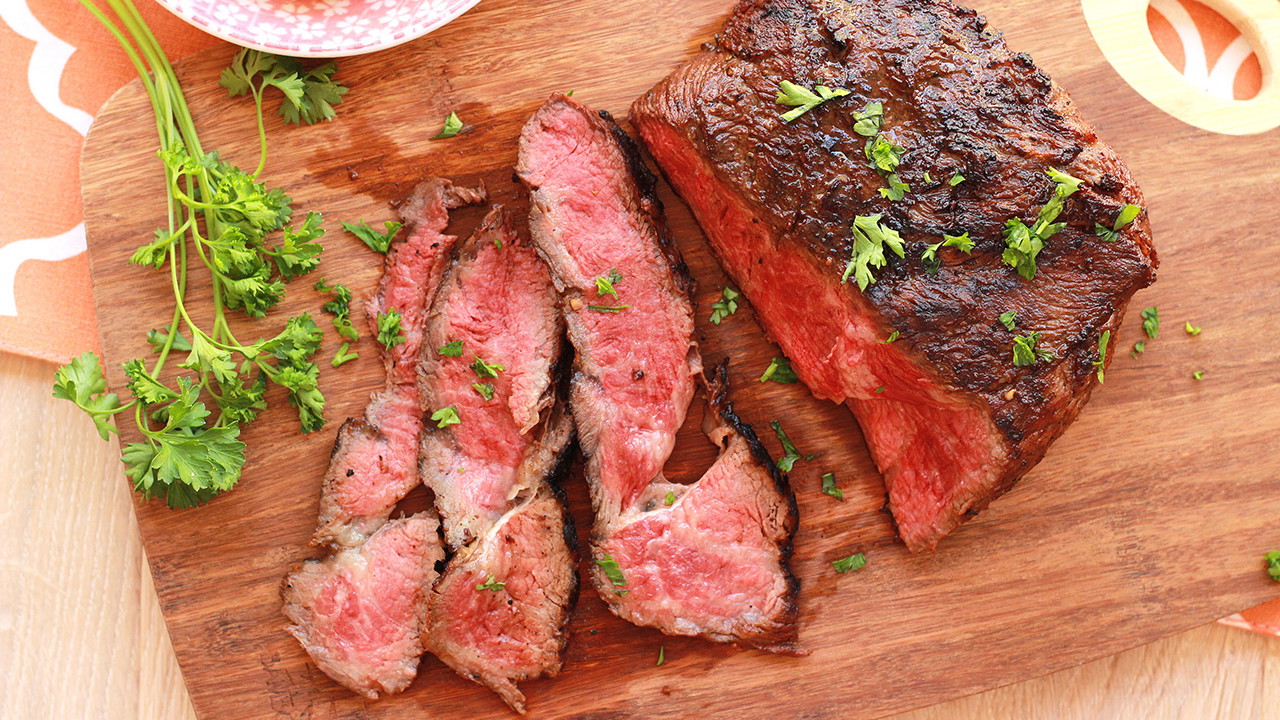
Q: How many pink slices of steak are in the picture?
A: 3